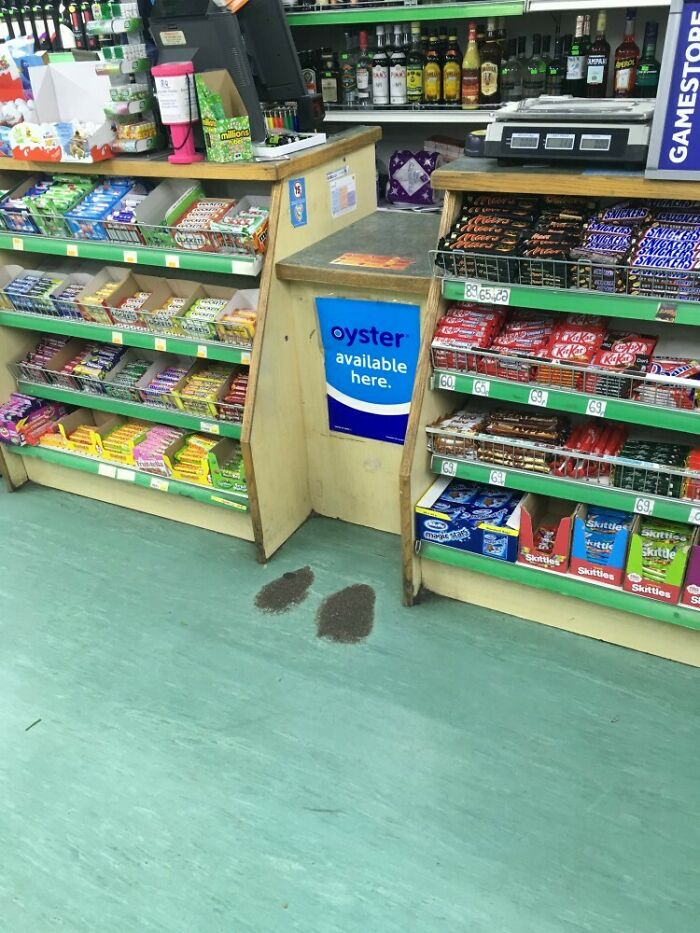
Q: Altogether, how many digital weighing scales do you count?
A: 1